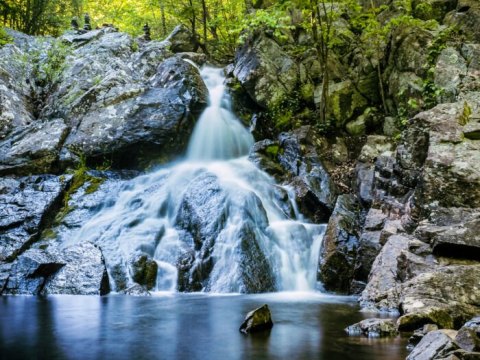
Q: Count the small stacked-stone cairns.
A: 3